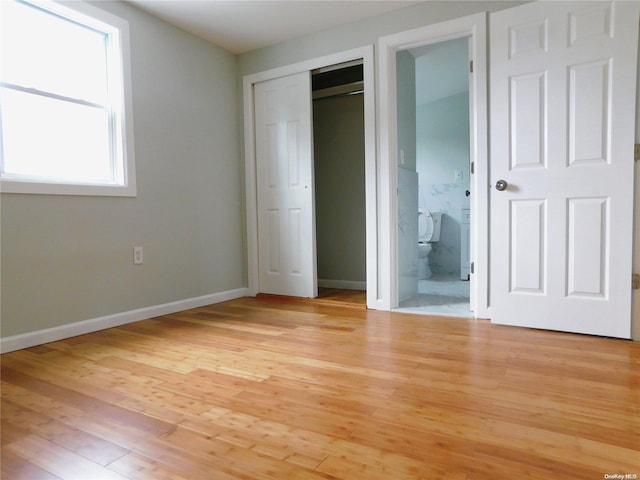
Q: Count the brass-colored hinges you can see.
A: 2